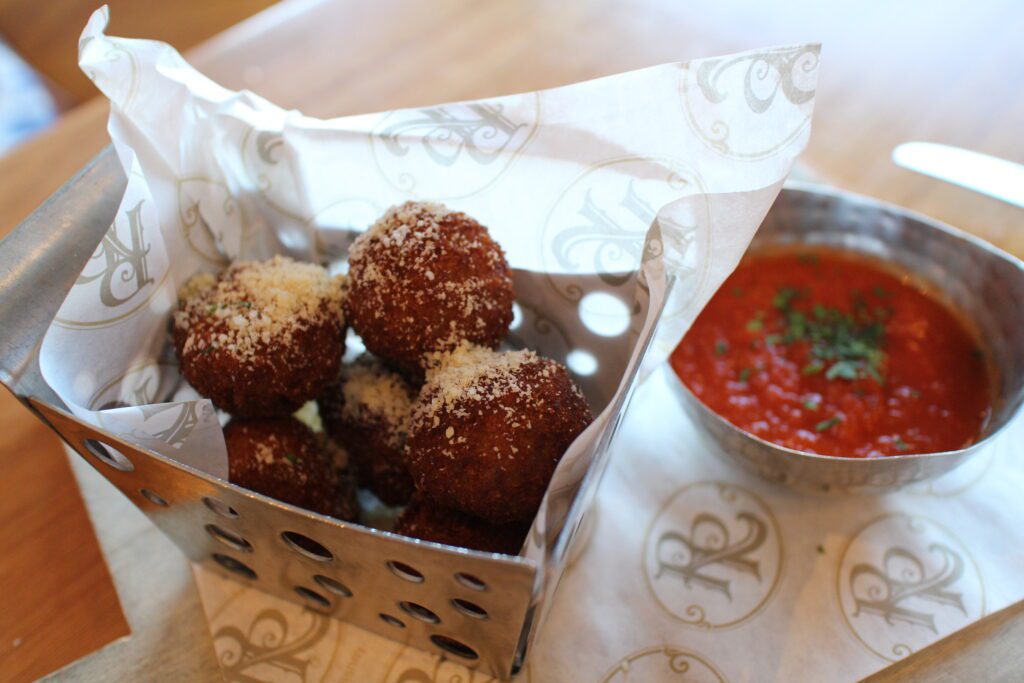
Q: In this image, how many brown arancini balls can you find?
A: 6